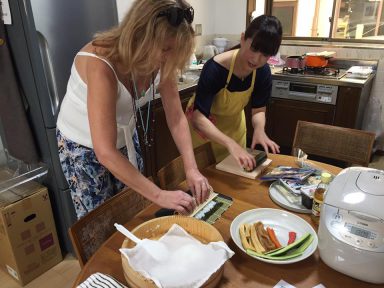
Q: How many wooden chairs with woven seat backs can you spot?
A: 3